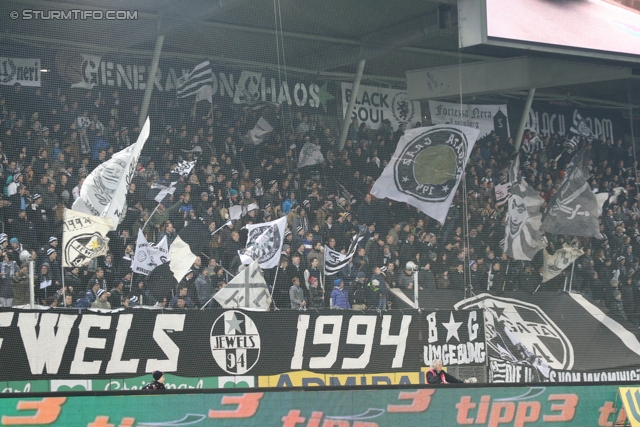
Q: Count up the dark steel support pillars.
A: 3